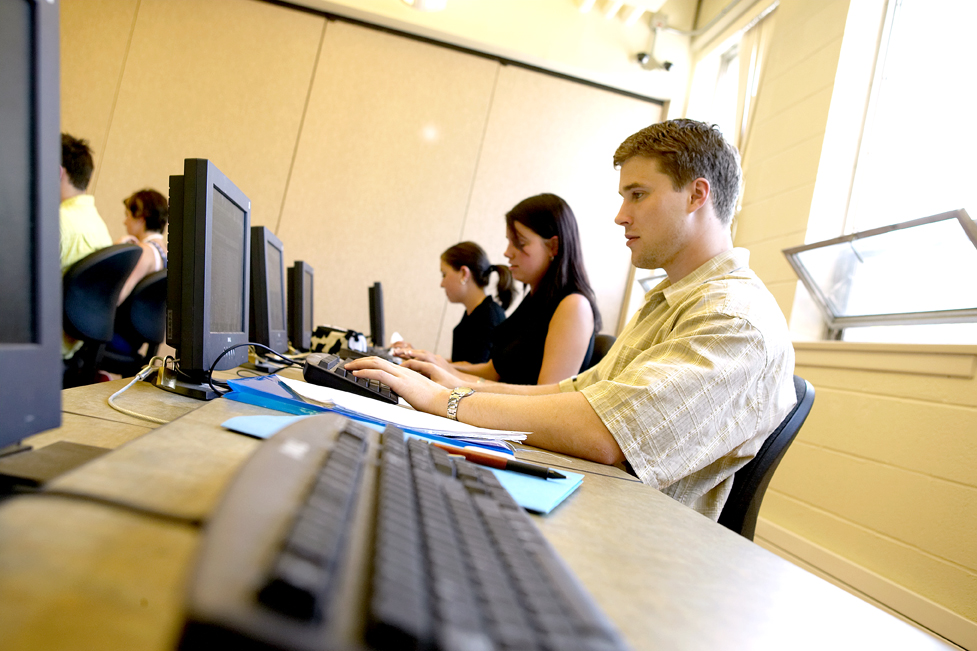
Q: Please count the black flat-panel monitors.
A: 5